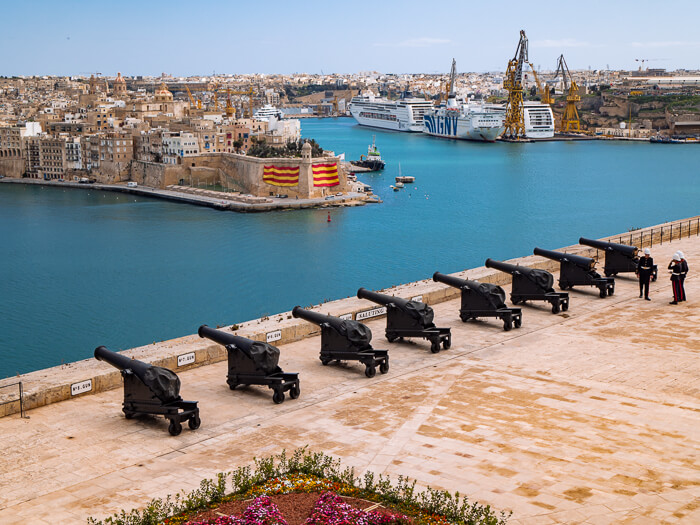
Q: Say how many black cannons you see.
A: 8